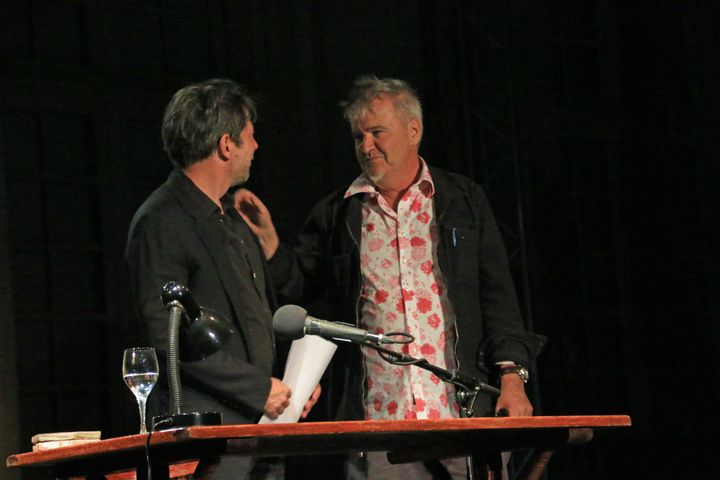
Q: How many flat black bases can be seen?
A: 1